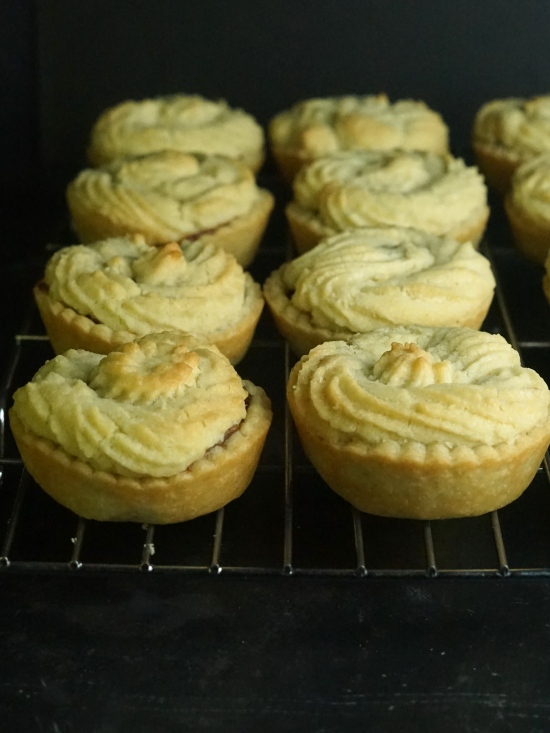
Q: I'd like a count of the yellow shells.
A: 11